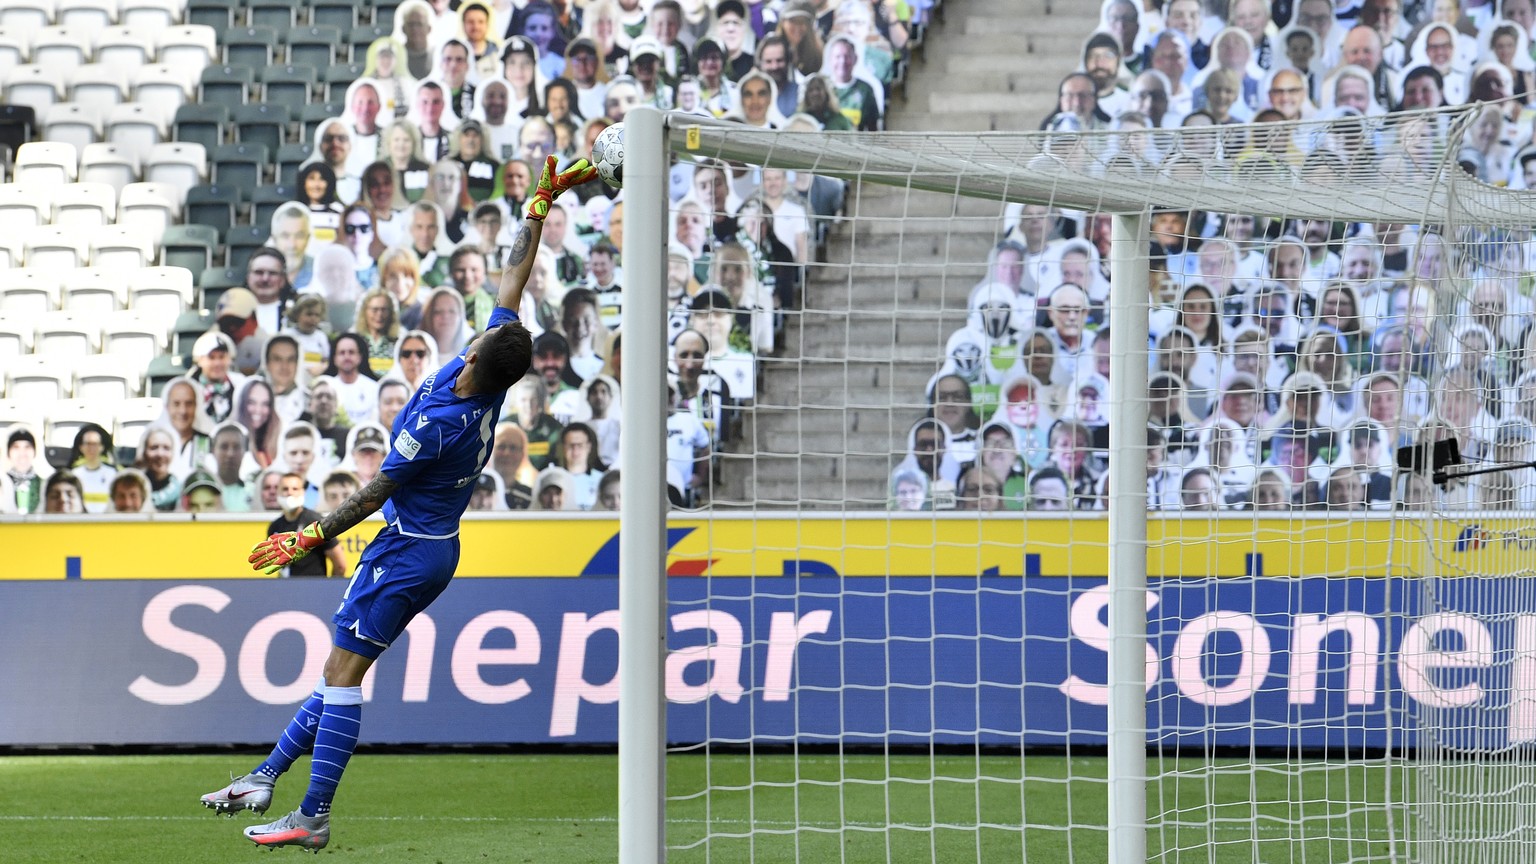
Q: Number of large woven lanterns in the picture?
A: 0